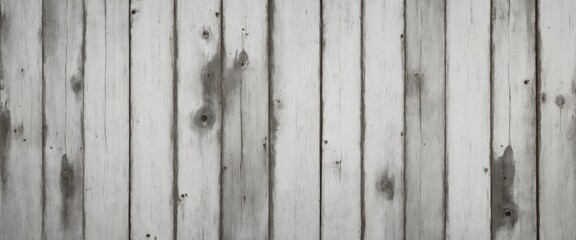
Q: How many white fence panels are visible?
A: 13